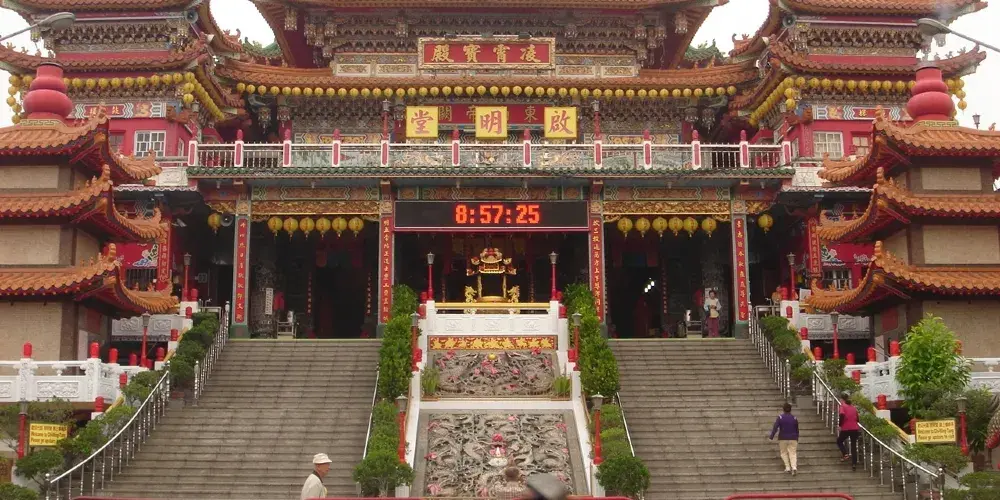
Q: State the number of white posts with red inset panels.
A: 12